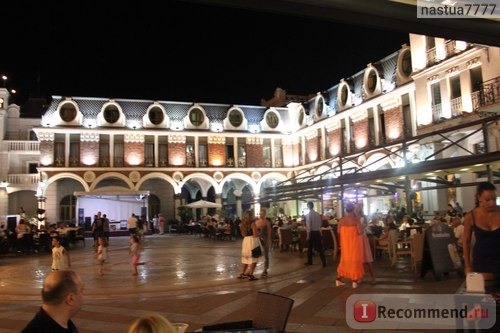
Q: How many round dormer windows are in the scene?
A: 11